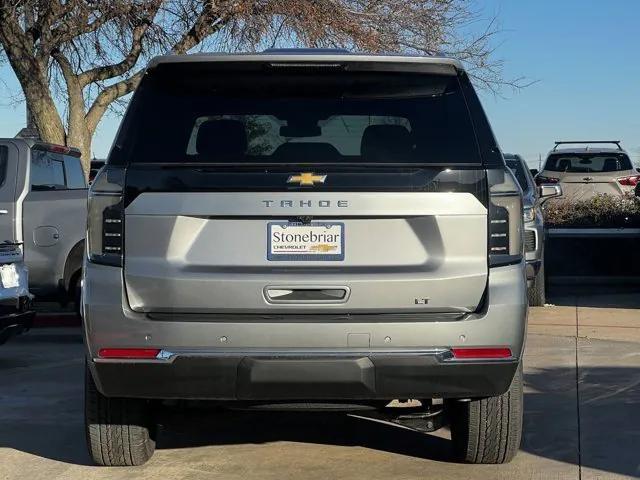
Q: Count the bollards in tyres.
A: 0